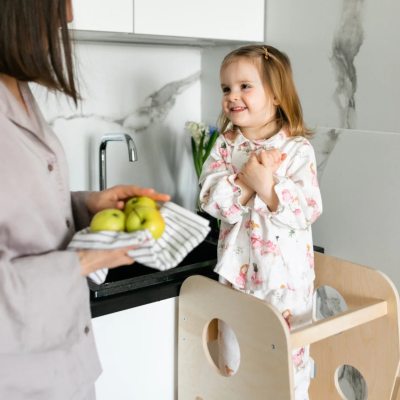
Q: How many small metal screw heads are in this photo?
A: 3